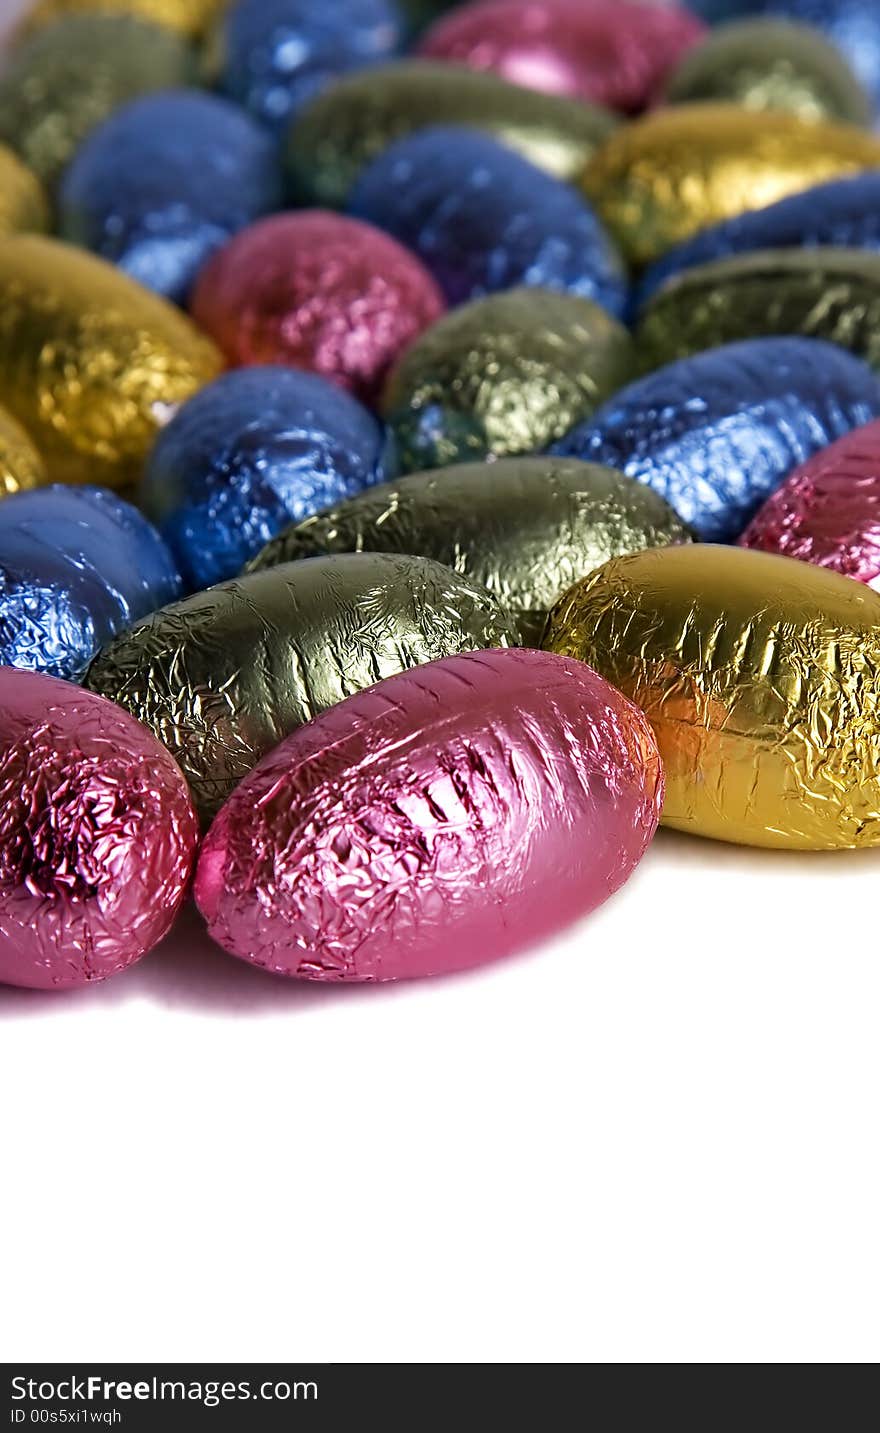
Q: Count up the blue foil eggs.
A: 8